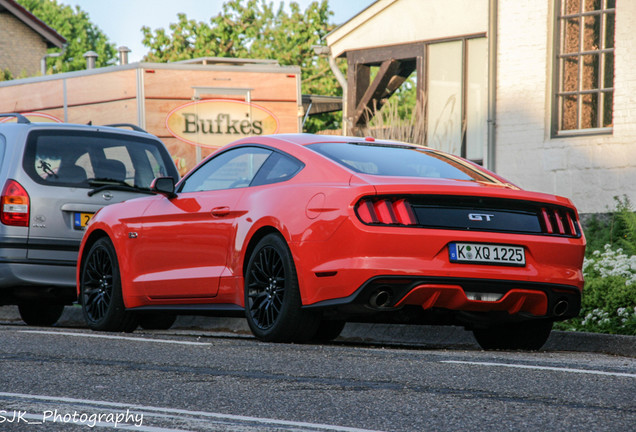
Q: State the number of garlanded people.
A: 0